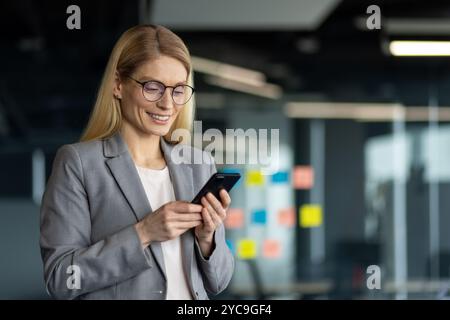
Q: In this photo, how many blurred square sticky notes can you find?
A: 11